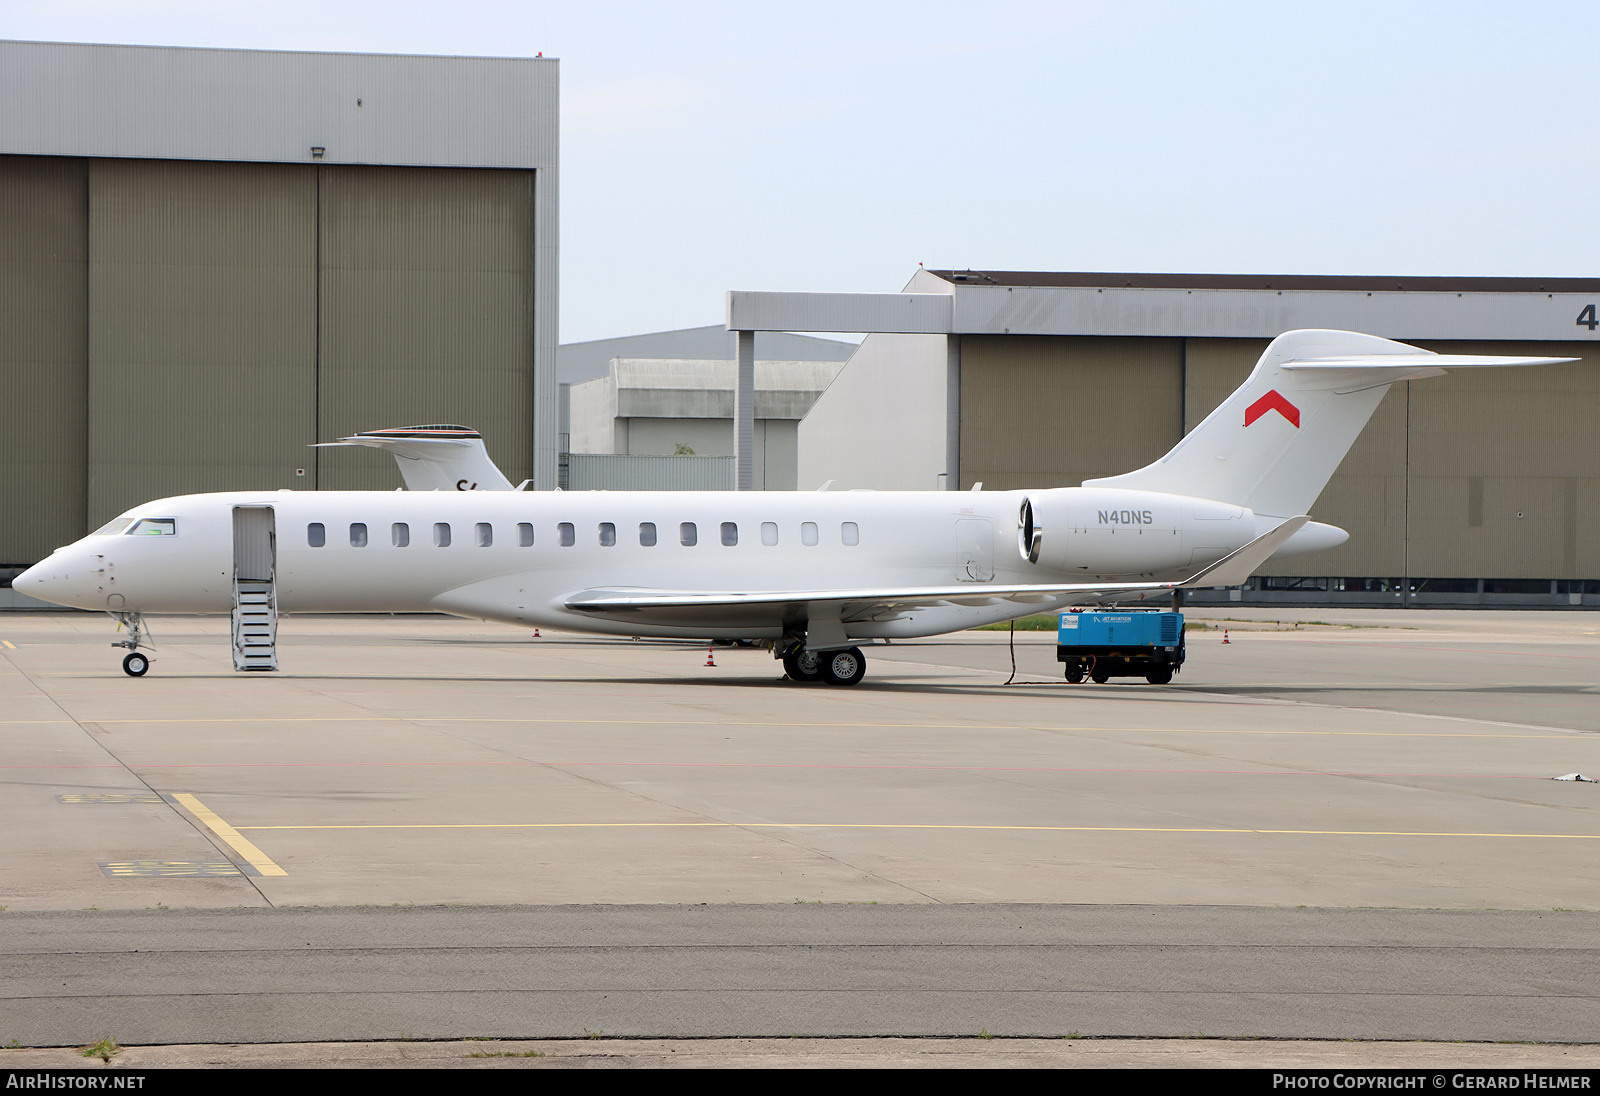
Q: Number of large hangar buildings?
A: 2